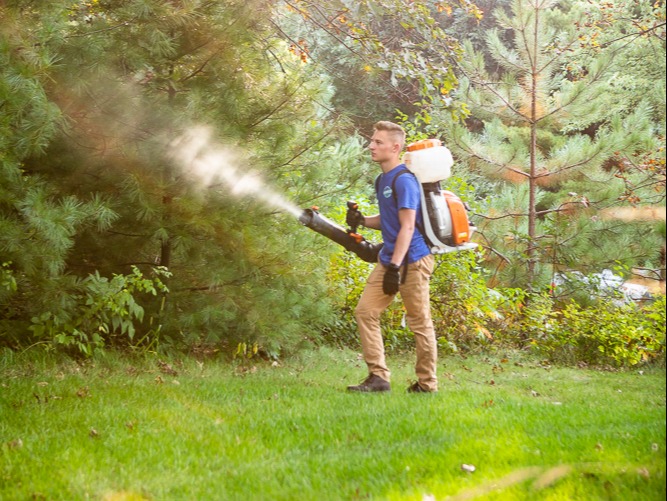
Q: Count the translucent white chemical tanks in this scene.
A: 1